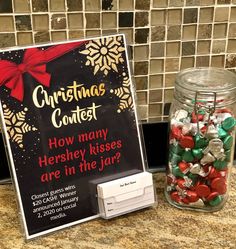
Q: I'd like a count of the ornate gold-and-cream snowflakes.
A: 3